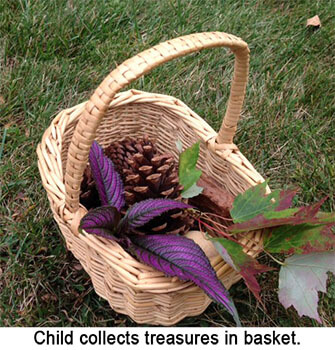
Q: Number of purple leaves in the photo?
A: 4